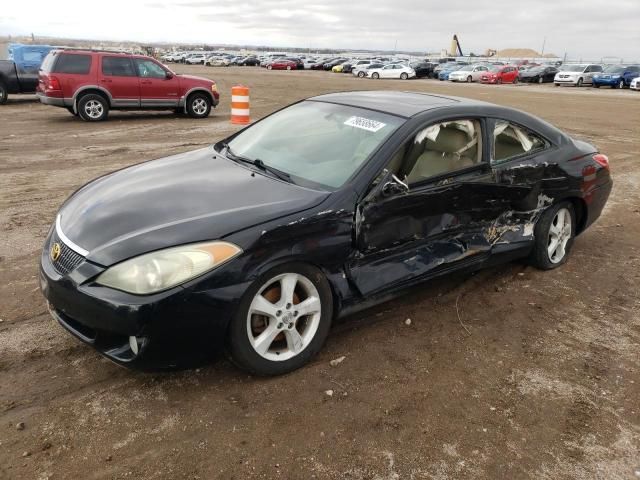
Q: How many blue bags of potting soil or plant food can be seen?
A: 0